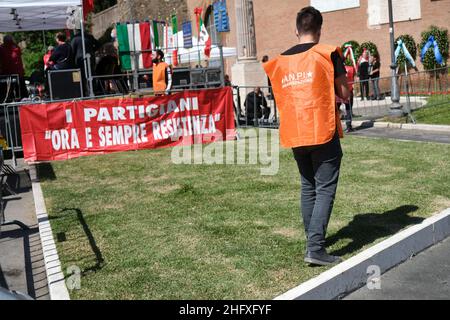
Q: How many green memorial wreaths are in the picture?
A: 4